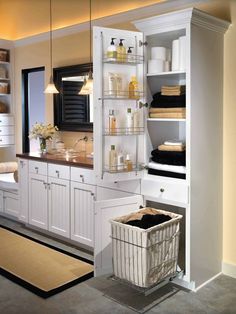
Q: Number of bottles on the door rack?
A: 12